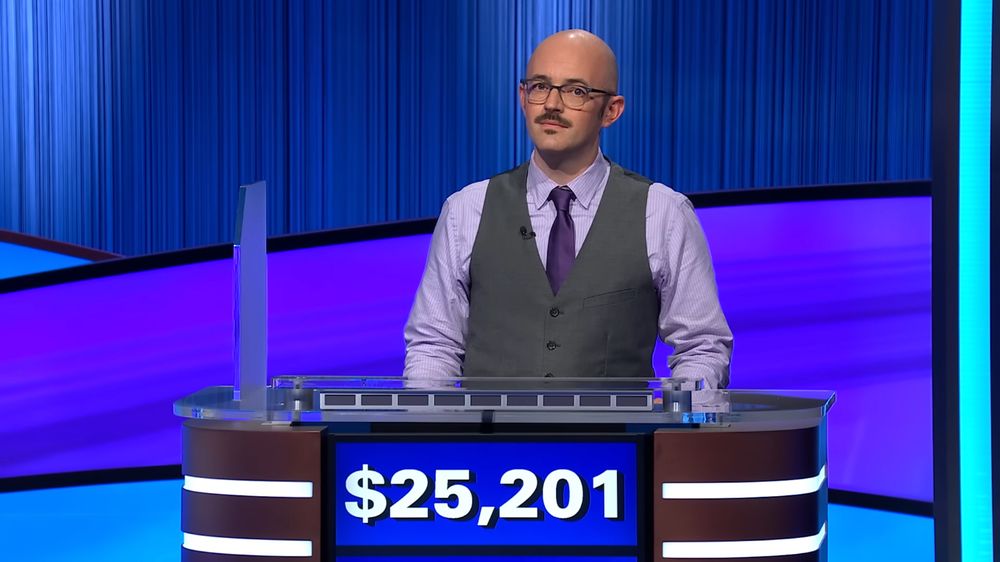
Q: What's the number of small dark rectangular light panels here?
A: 9